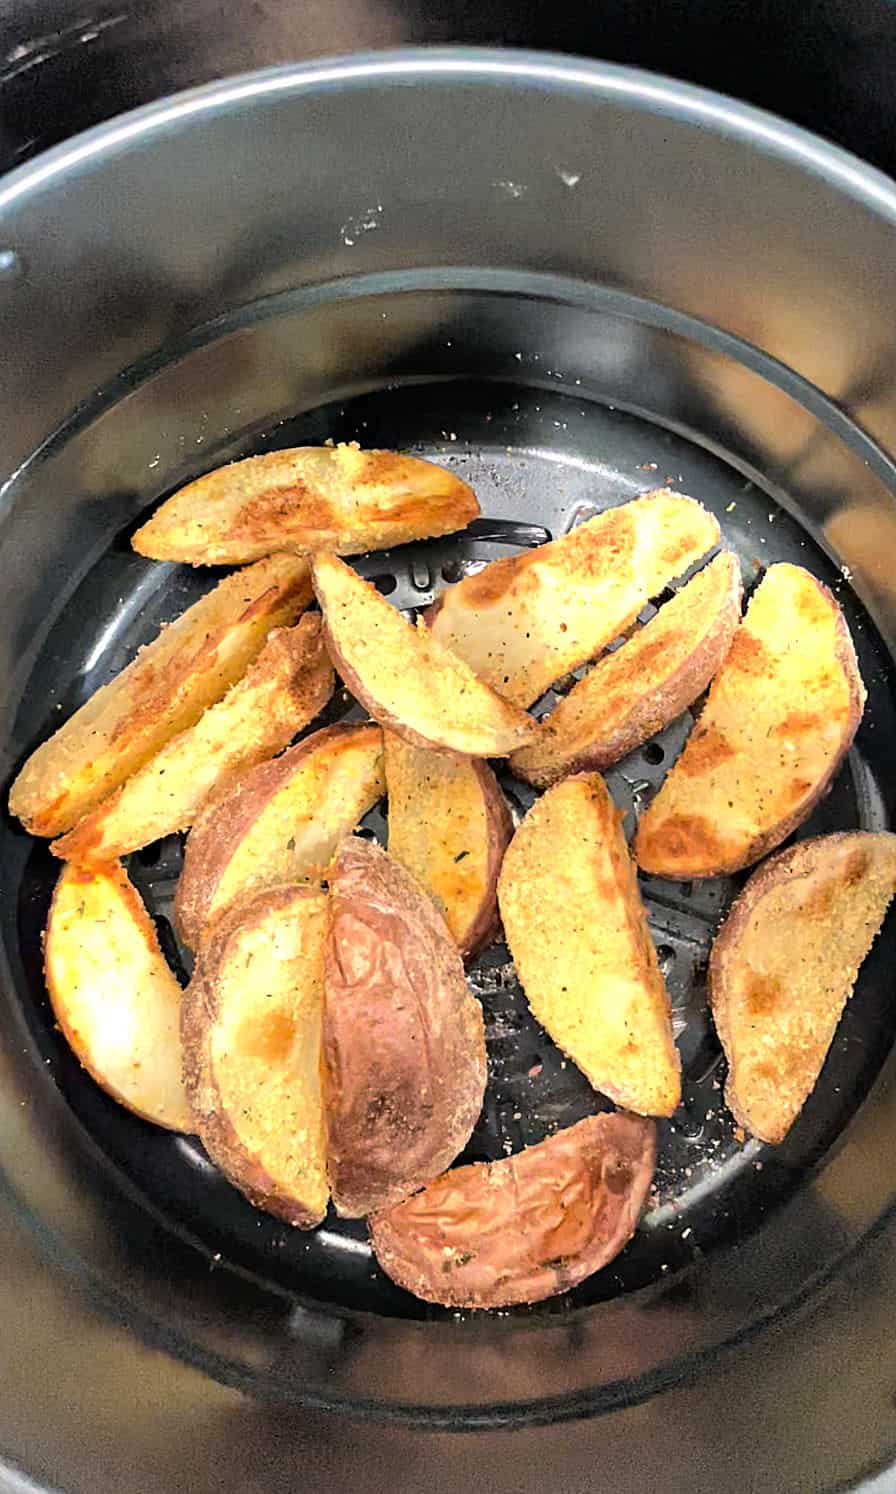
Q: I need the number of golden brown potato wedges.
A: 15